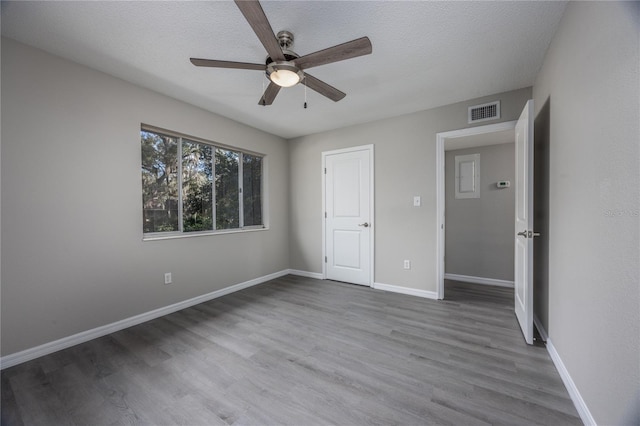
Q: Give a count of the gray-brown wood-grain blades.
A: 5